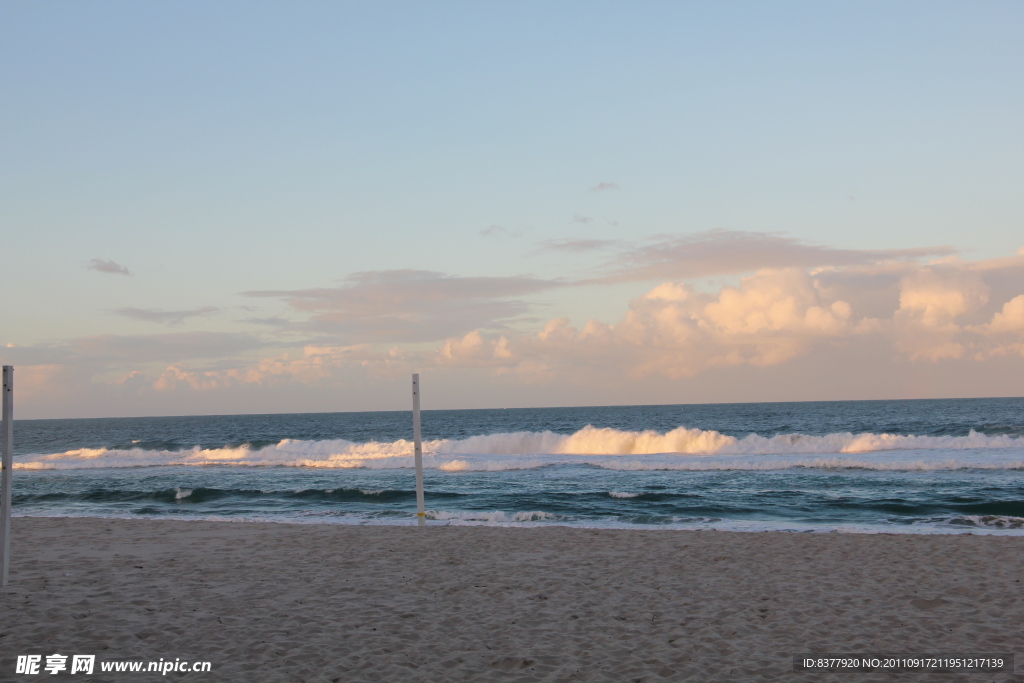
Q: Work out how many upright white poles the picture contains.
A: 2